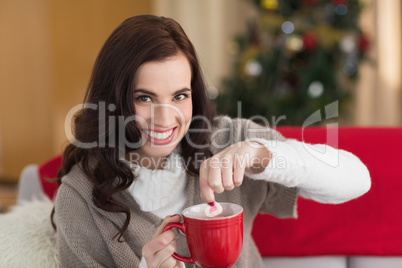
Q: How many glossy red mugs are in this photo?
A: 1